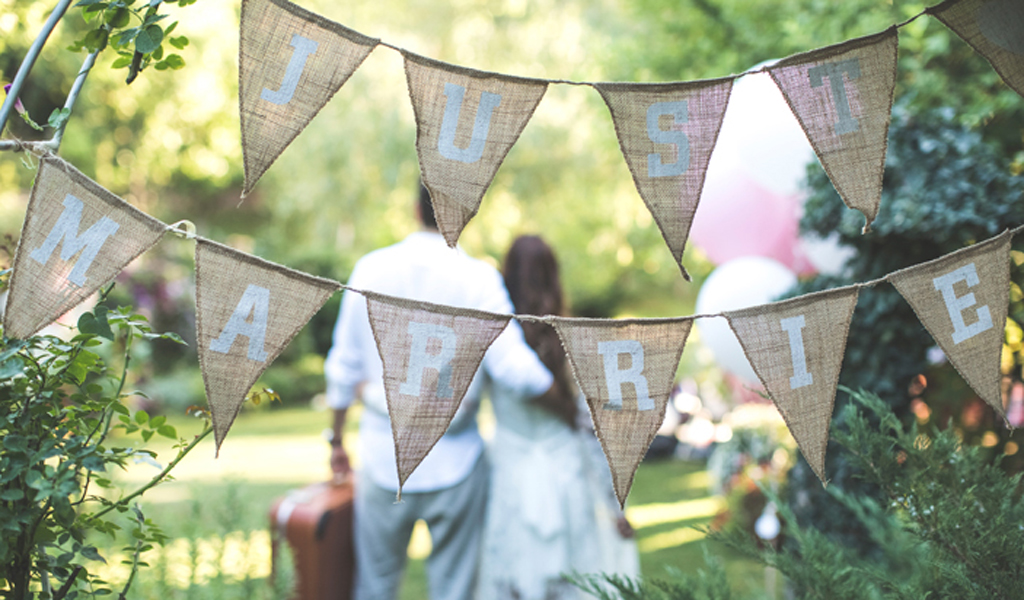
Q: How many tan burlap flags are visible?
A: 11